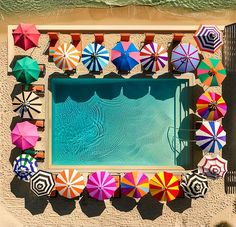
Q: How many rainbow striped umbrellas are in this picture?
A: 2